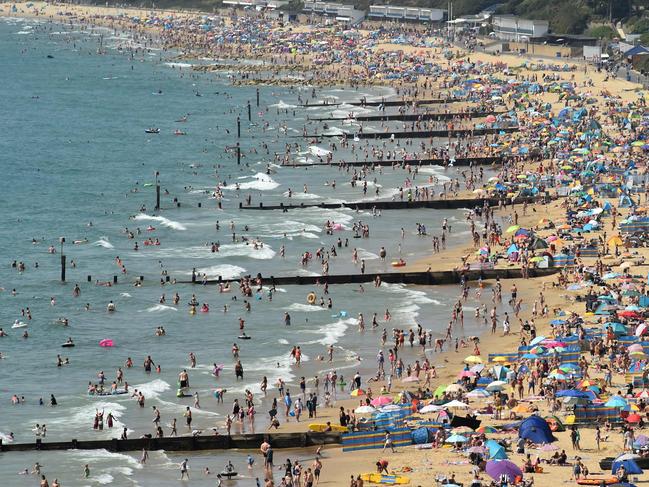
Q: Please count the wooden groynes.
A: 7